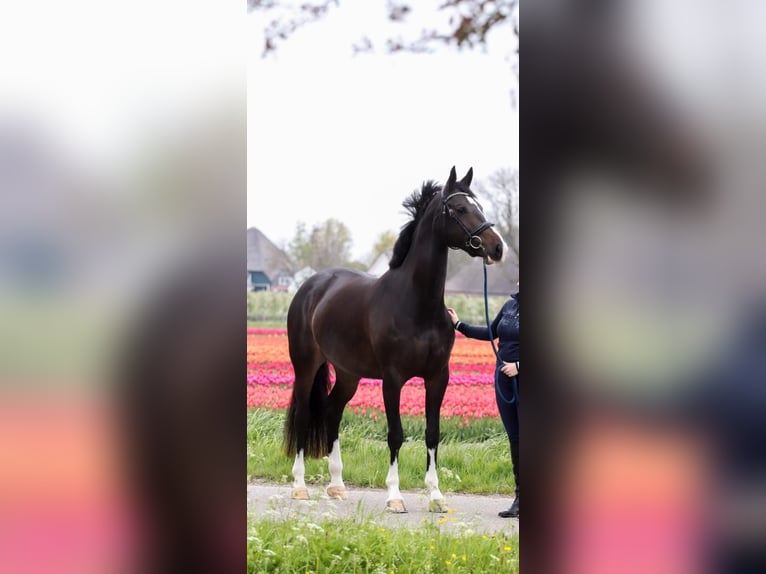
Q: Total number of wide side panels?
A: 2